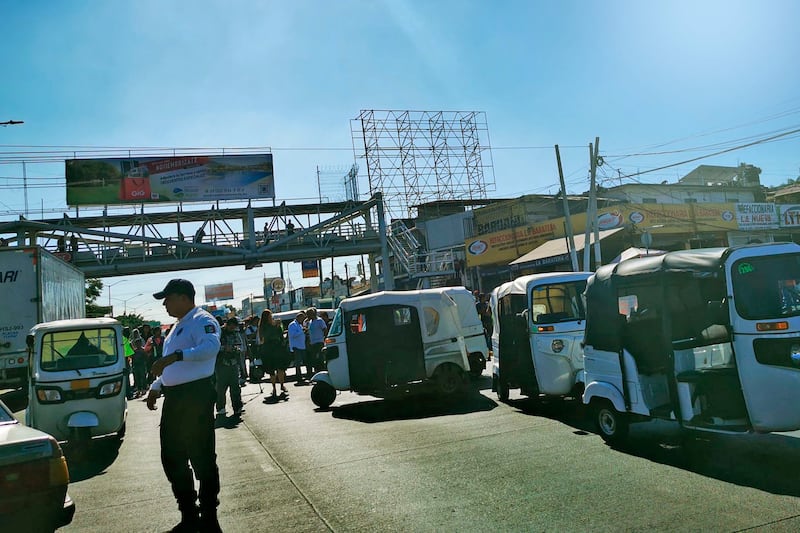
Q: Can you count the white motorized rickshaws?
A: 5